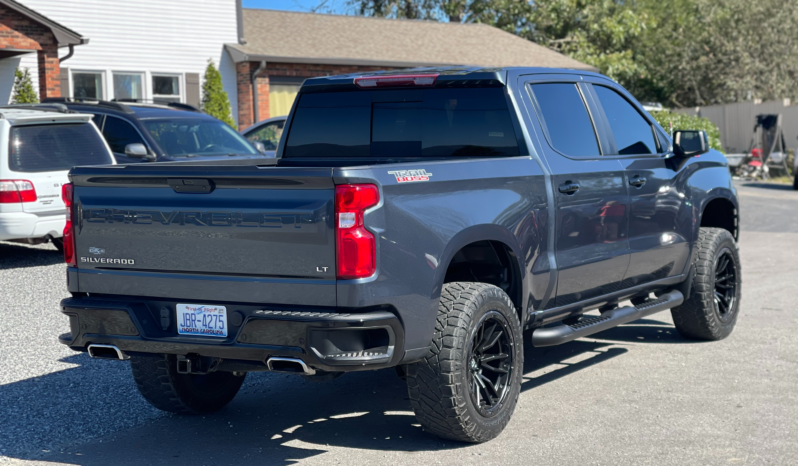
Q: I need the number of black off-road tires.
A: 3